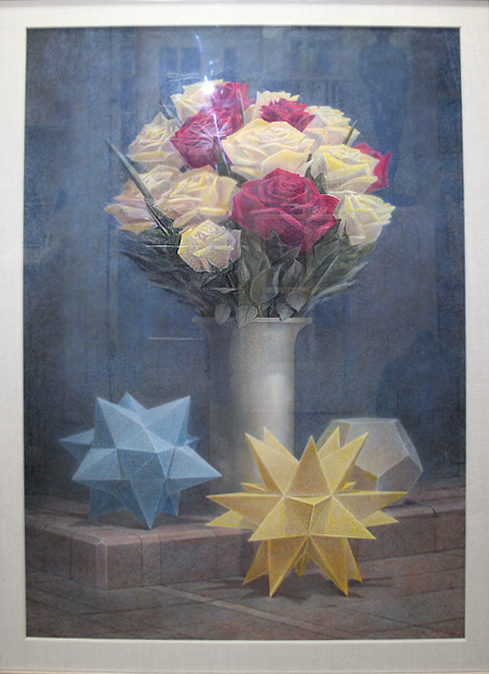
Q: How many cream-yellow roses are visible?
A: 10